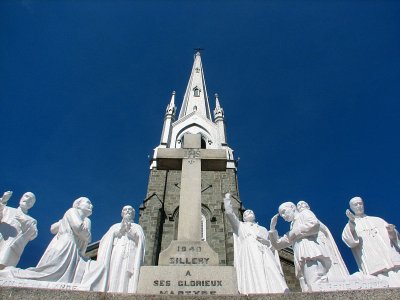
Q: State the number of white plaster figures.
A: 7